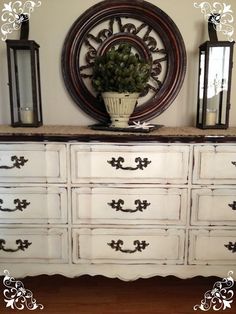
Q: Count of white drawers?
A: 9